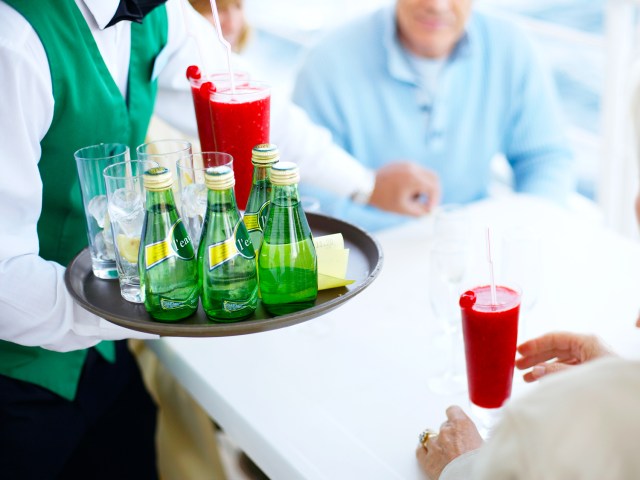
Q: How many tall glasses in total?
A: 7